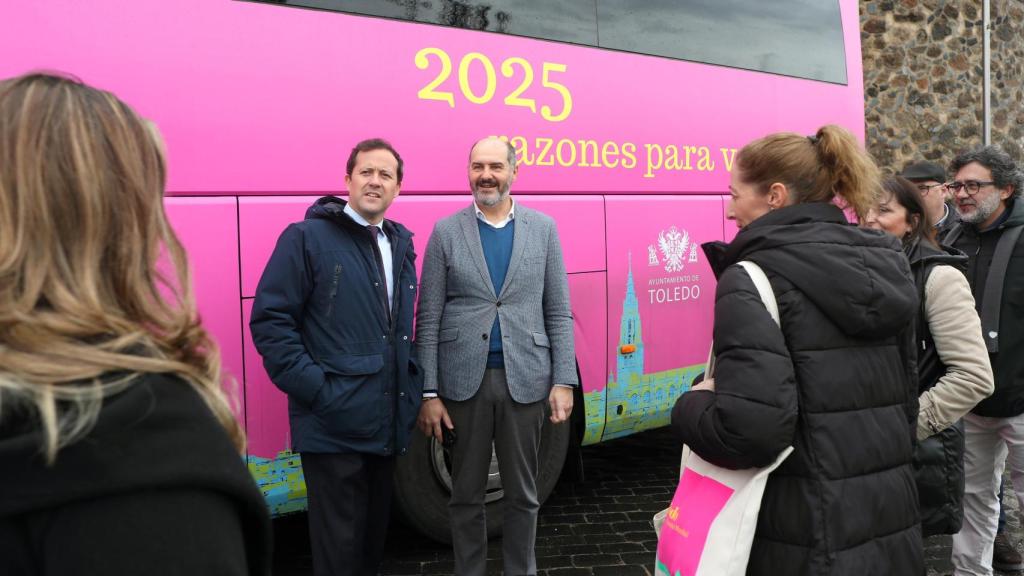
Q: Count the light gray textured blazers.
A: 1